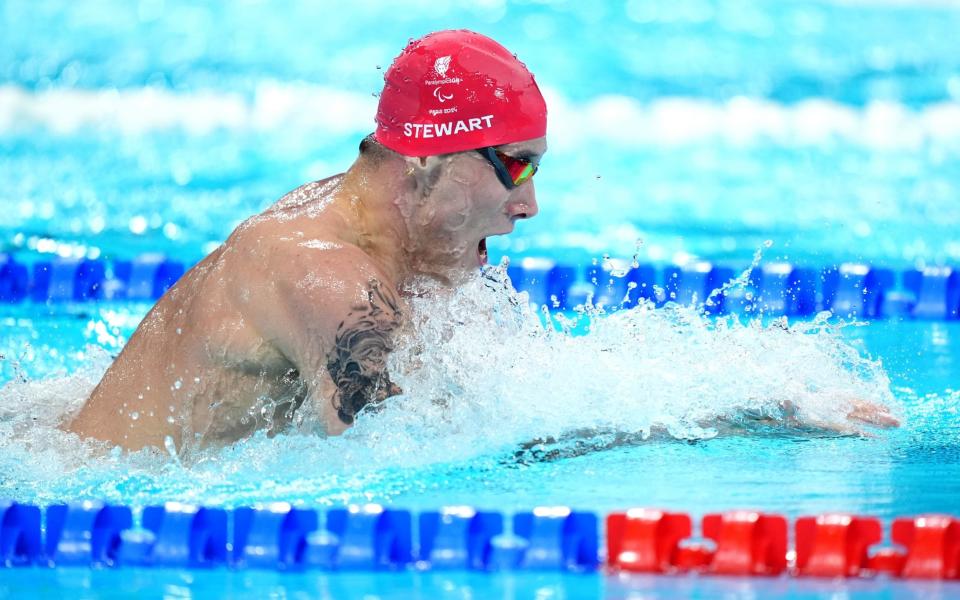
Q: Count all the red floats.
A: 4